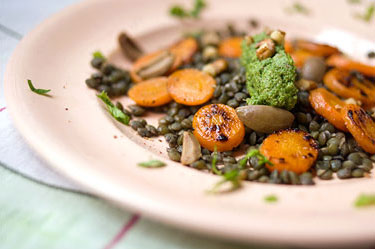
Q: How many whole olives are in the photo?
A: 2